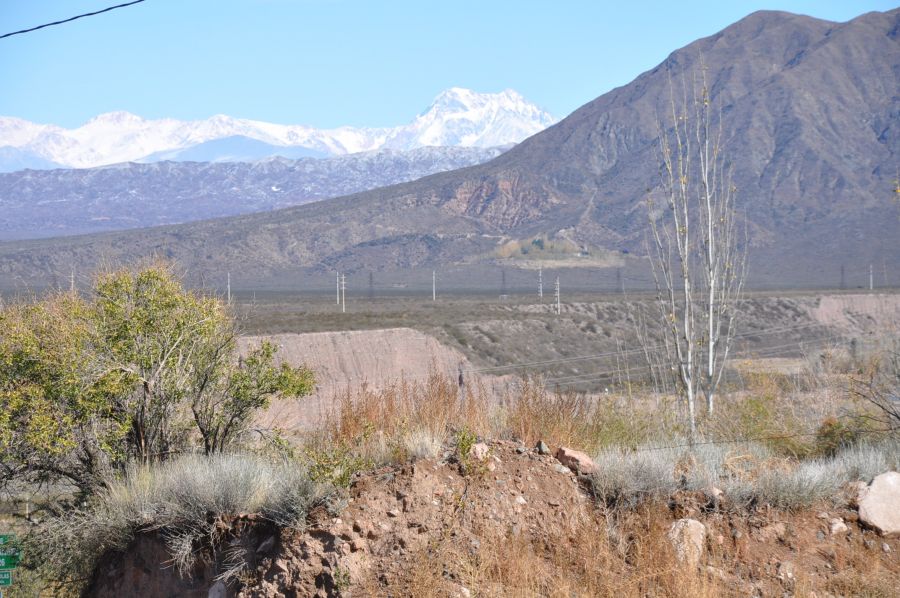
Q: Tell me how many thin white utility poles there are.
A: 8